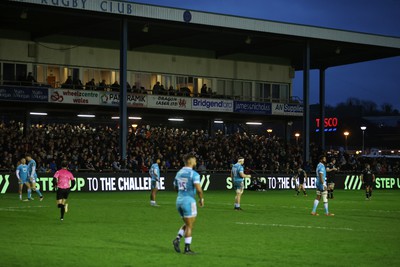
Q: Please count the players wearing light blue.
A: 6